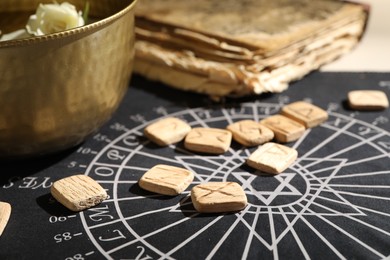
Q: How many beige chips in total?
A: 11